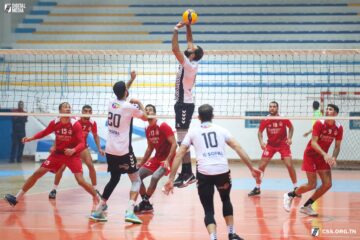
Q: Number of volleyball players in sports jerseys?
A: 8